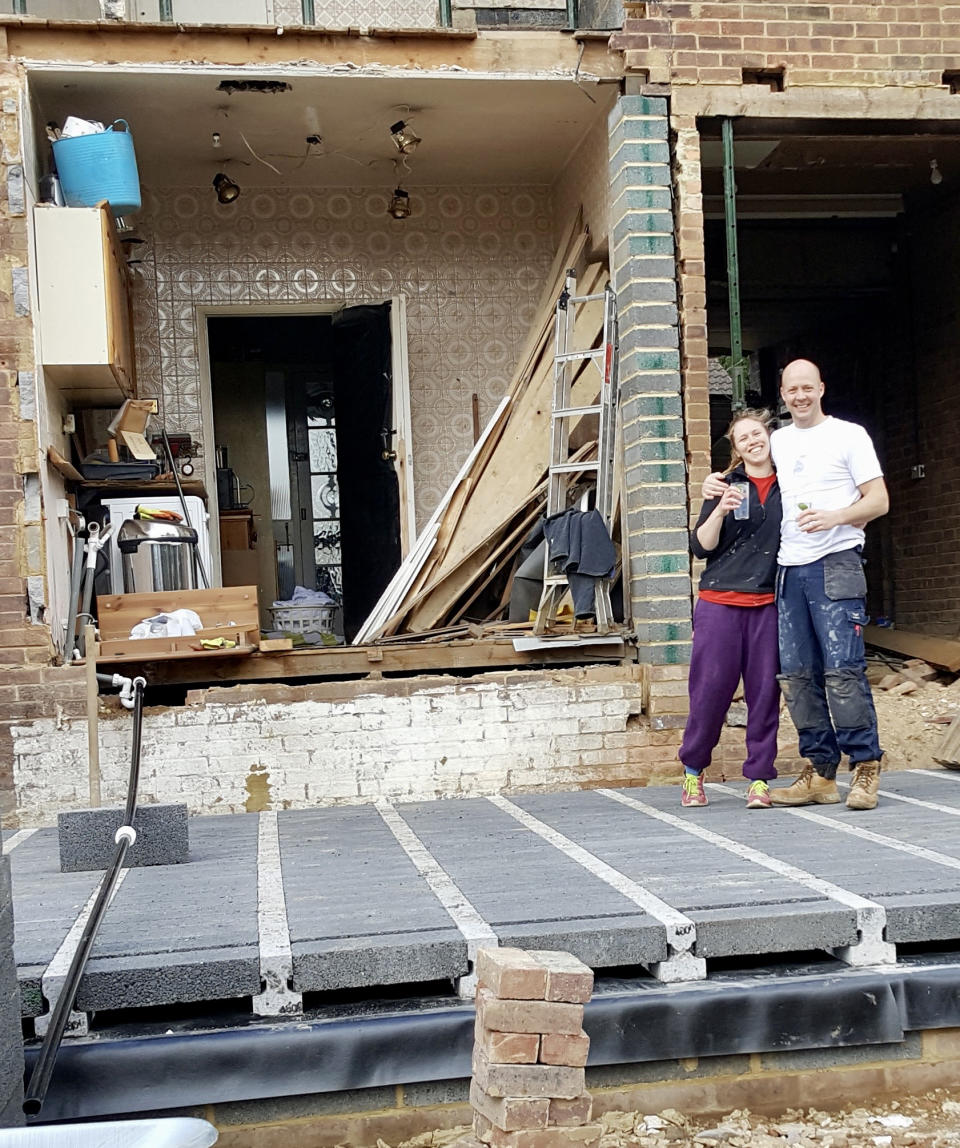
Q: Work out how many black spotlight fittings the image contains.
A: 3